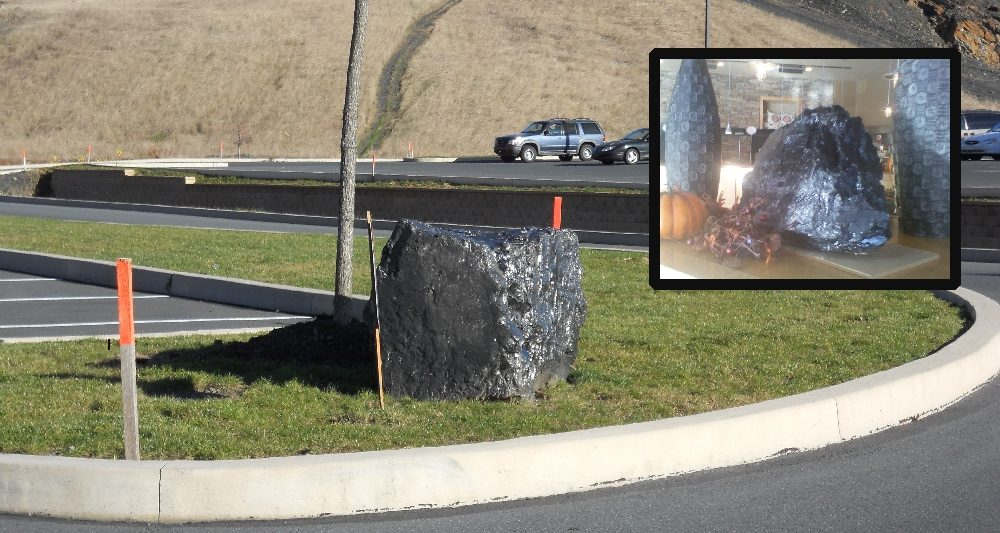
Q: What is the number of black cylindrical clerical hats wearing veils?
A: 0